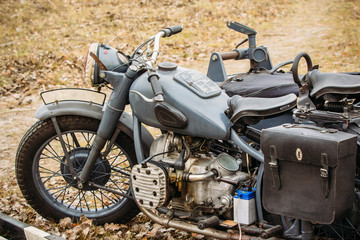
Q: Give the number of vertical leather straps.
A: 2